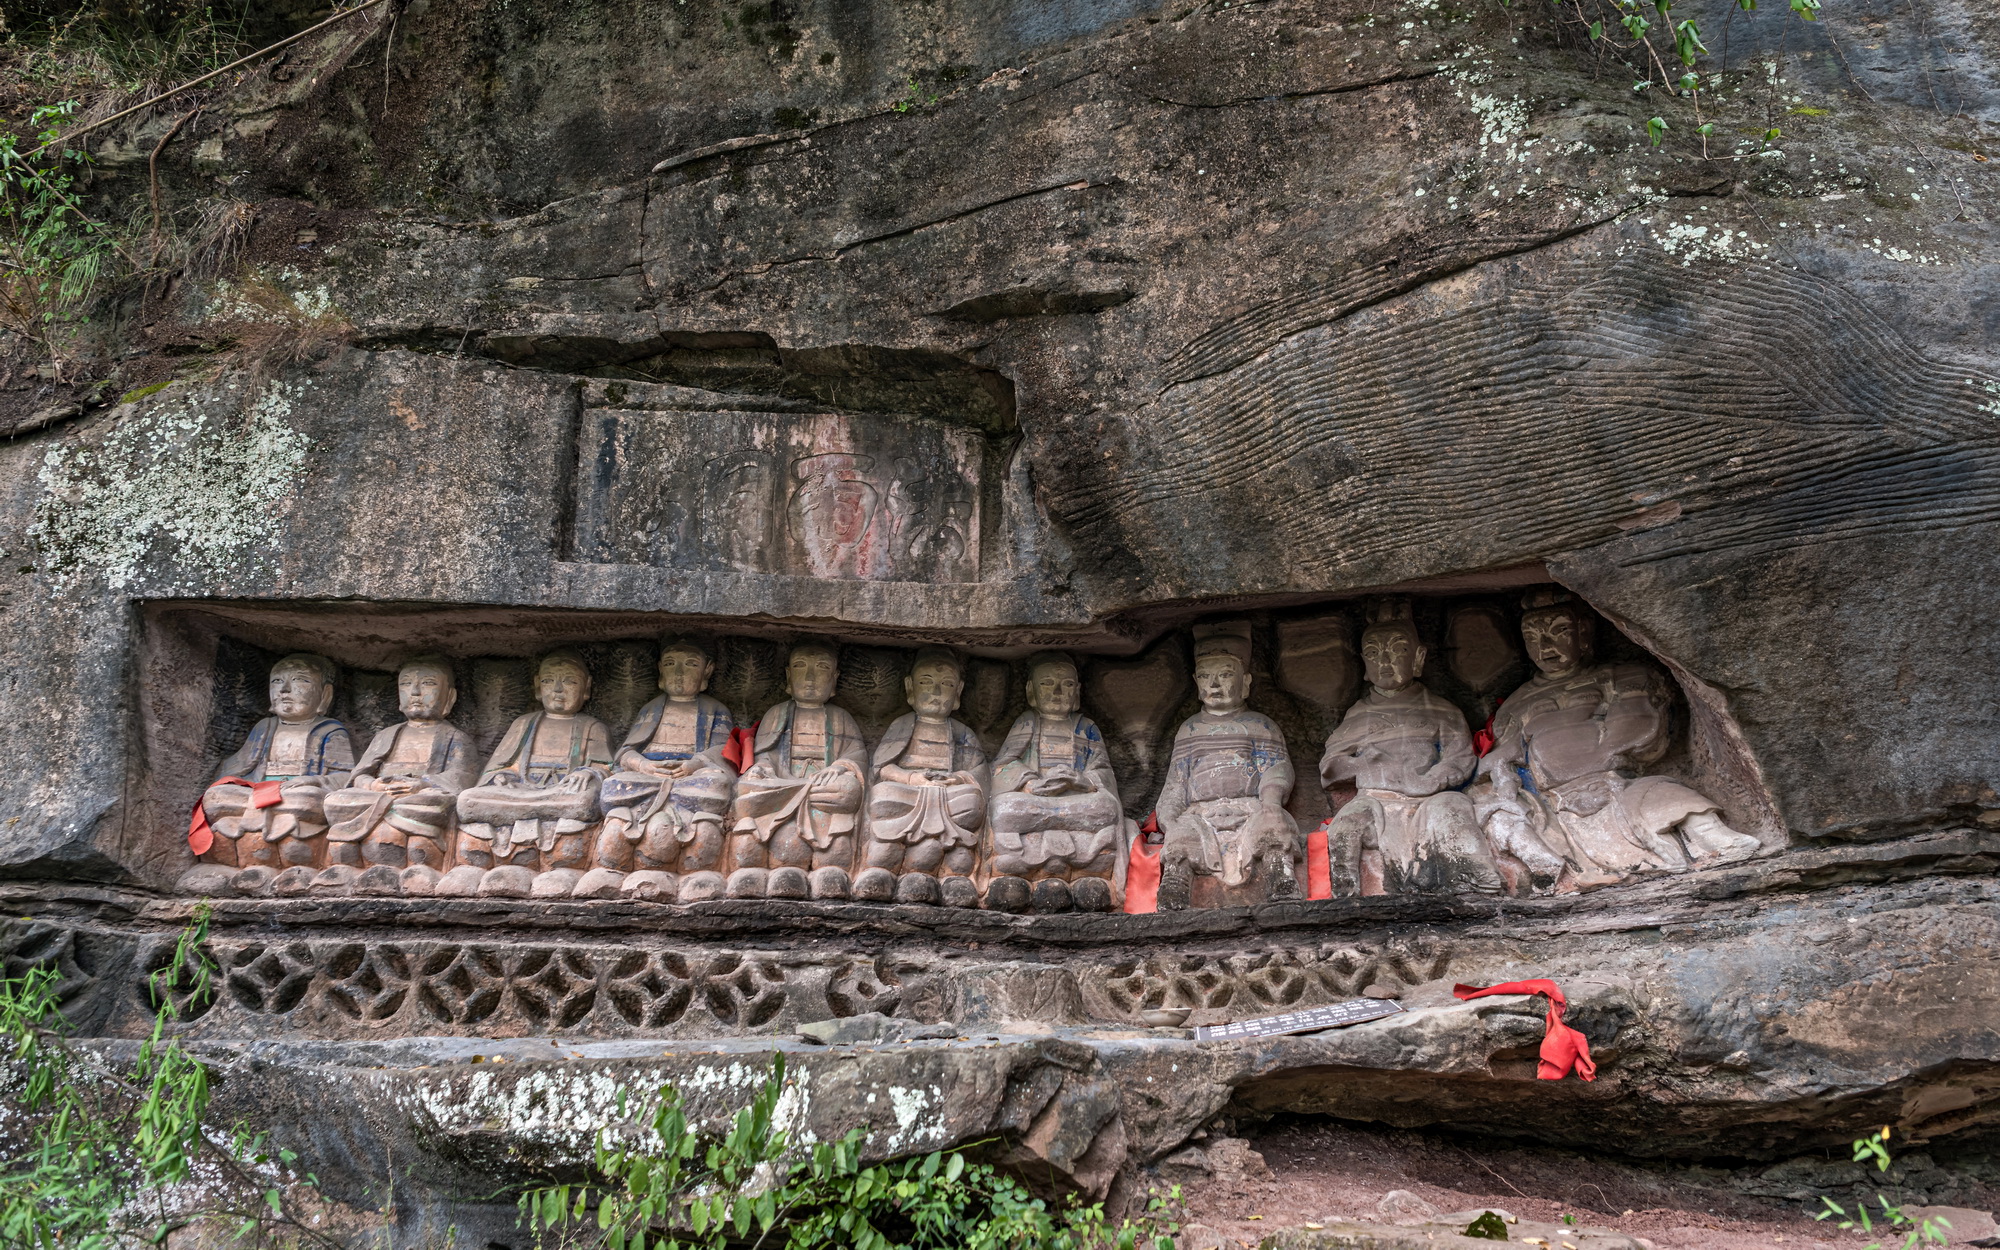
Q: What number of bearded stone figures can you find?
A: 0